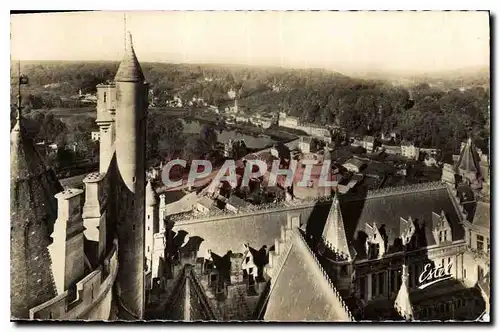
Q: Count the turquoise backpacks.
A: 0